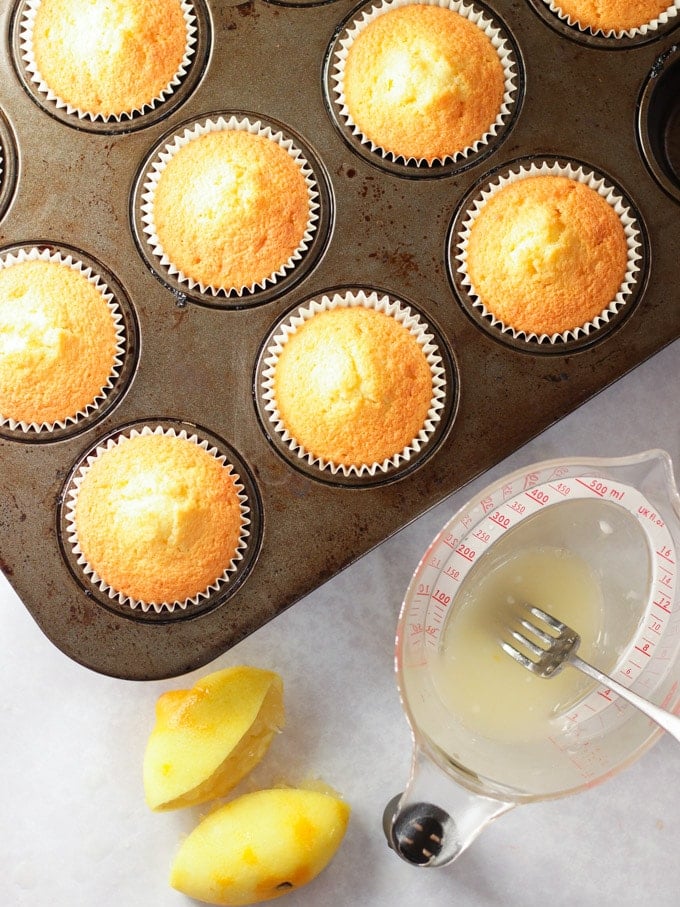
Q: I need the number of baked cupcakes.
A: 8